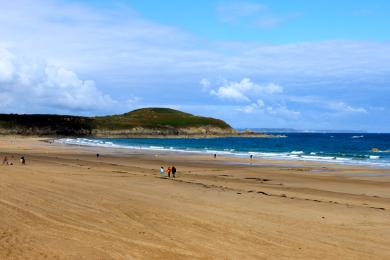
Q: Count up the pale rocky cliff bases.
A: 1